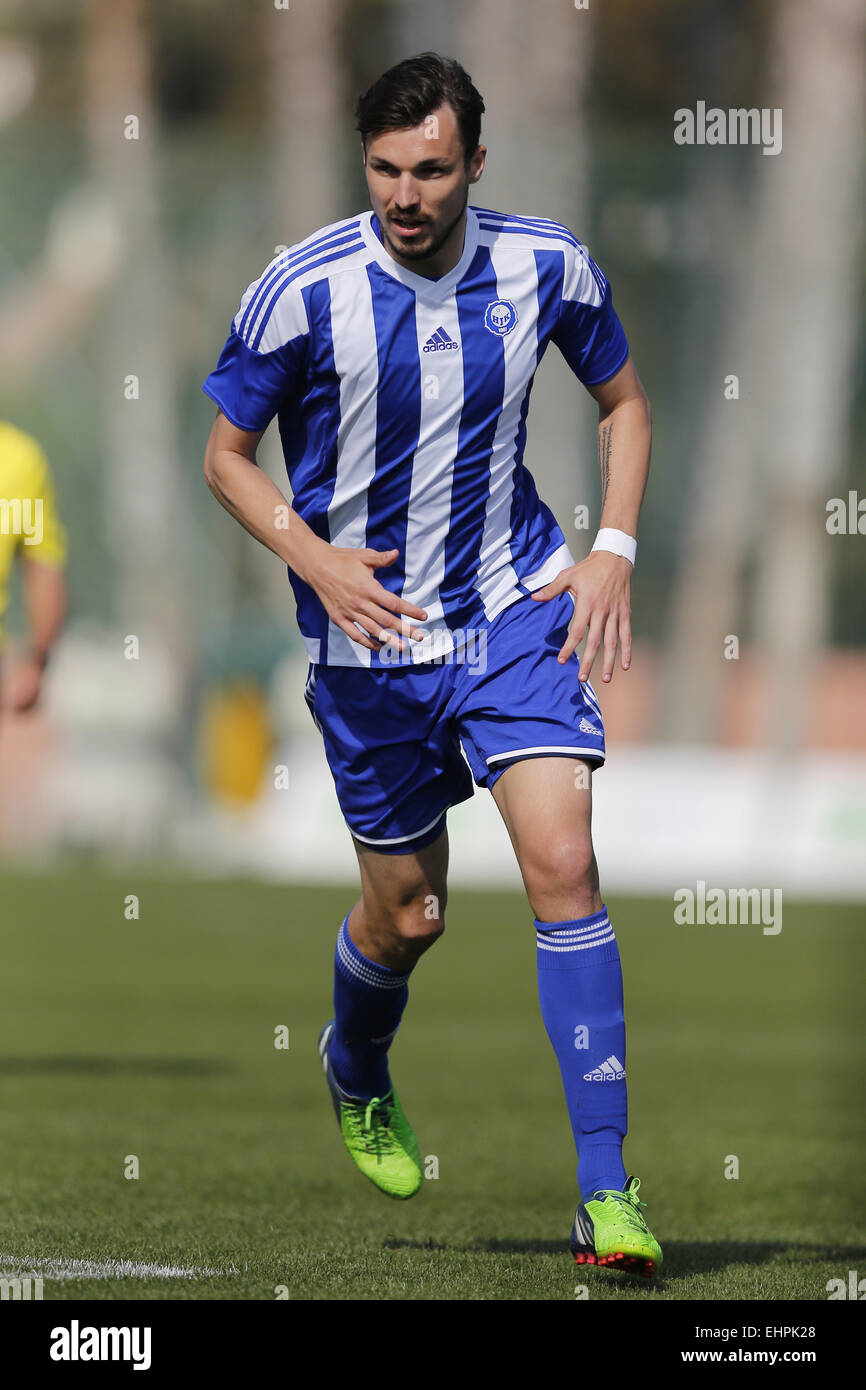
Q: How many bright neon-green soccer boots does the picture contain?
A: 2